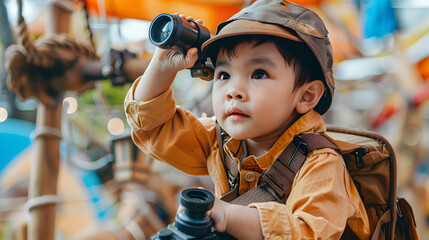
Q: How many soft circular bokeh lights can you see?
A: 3